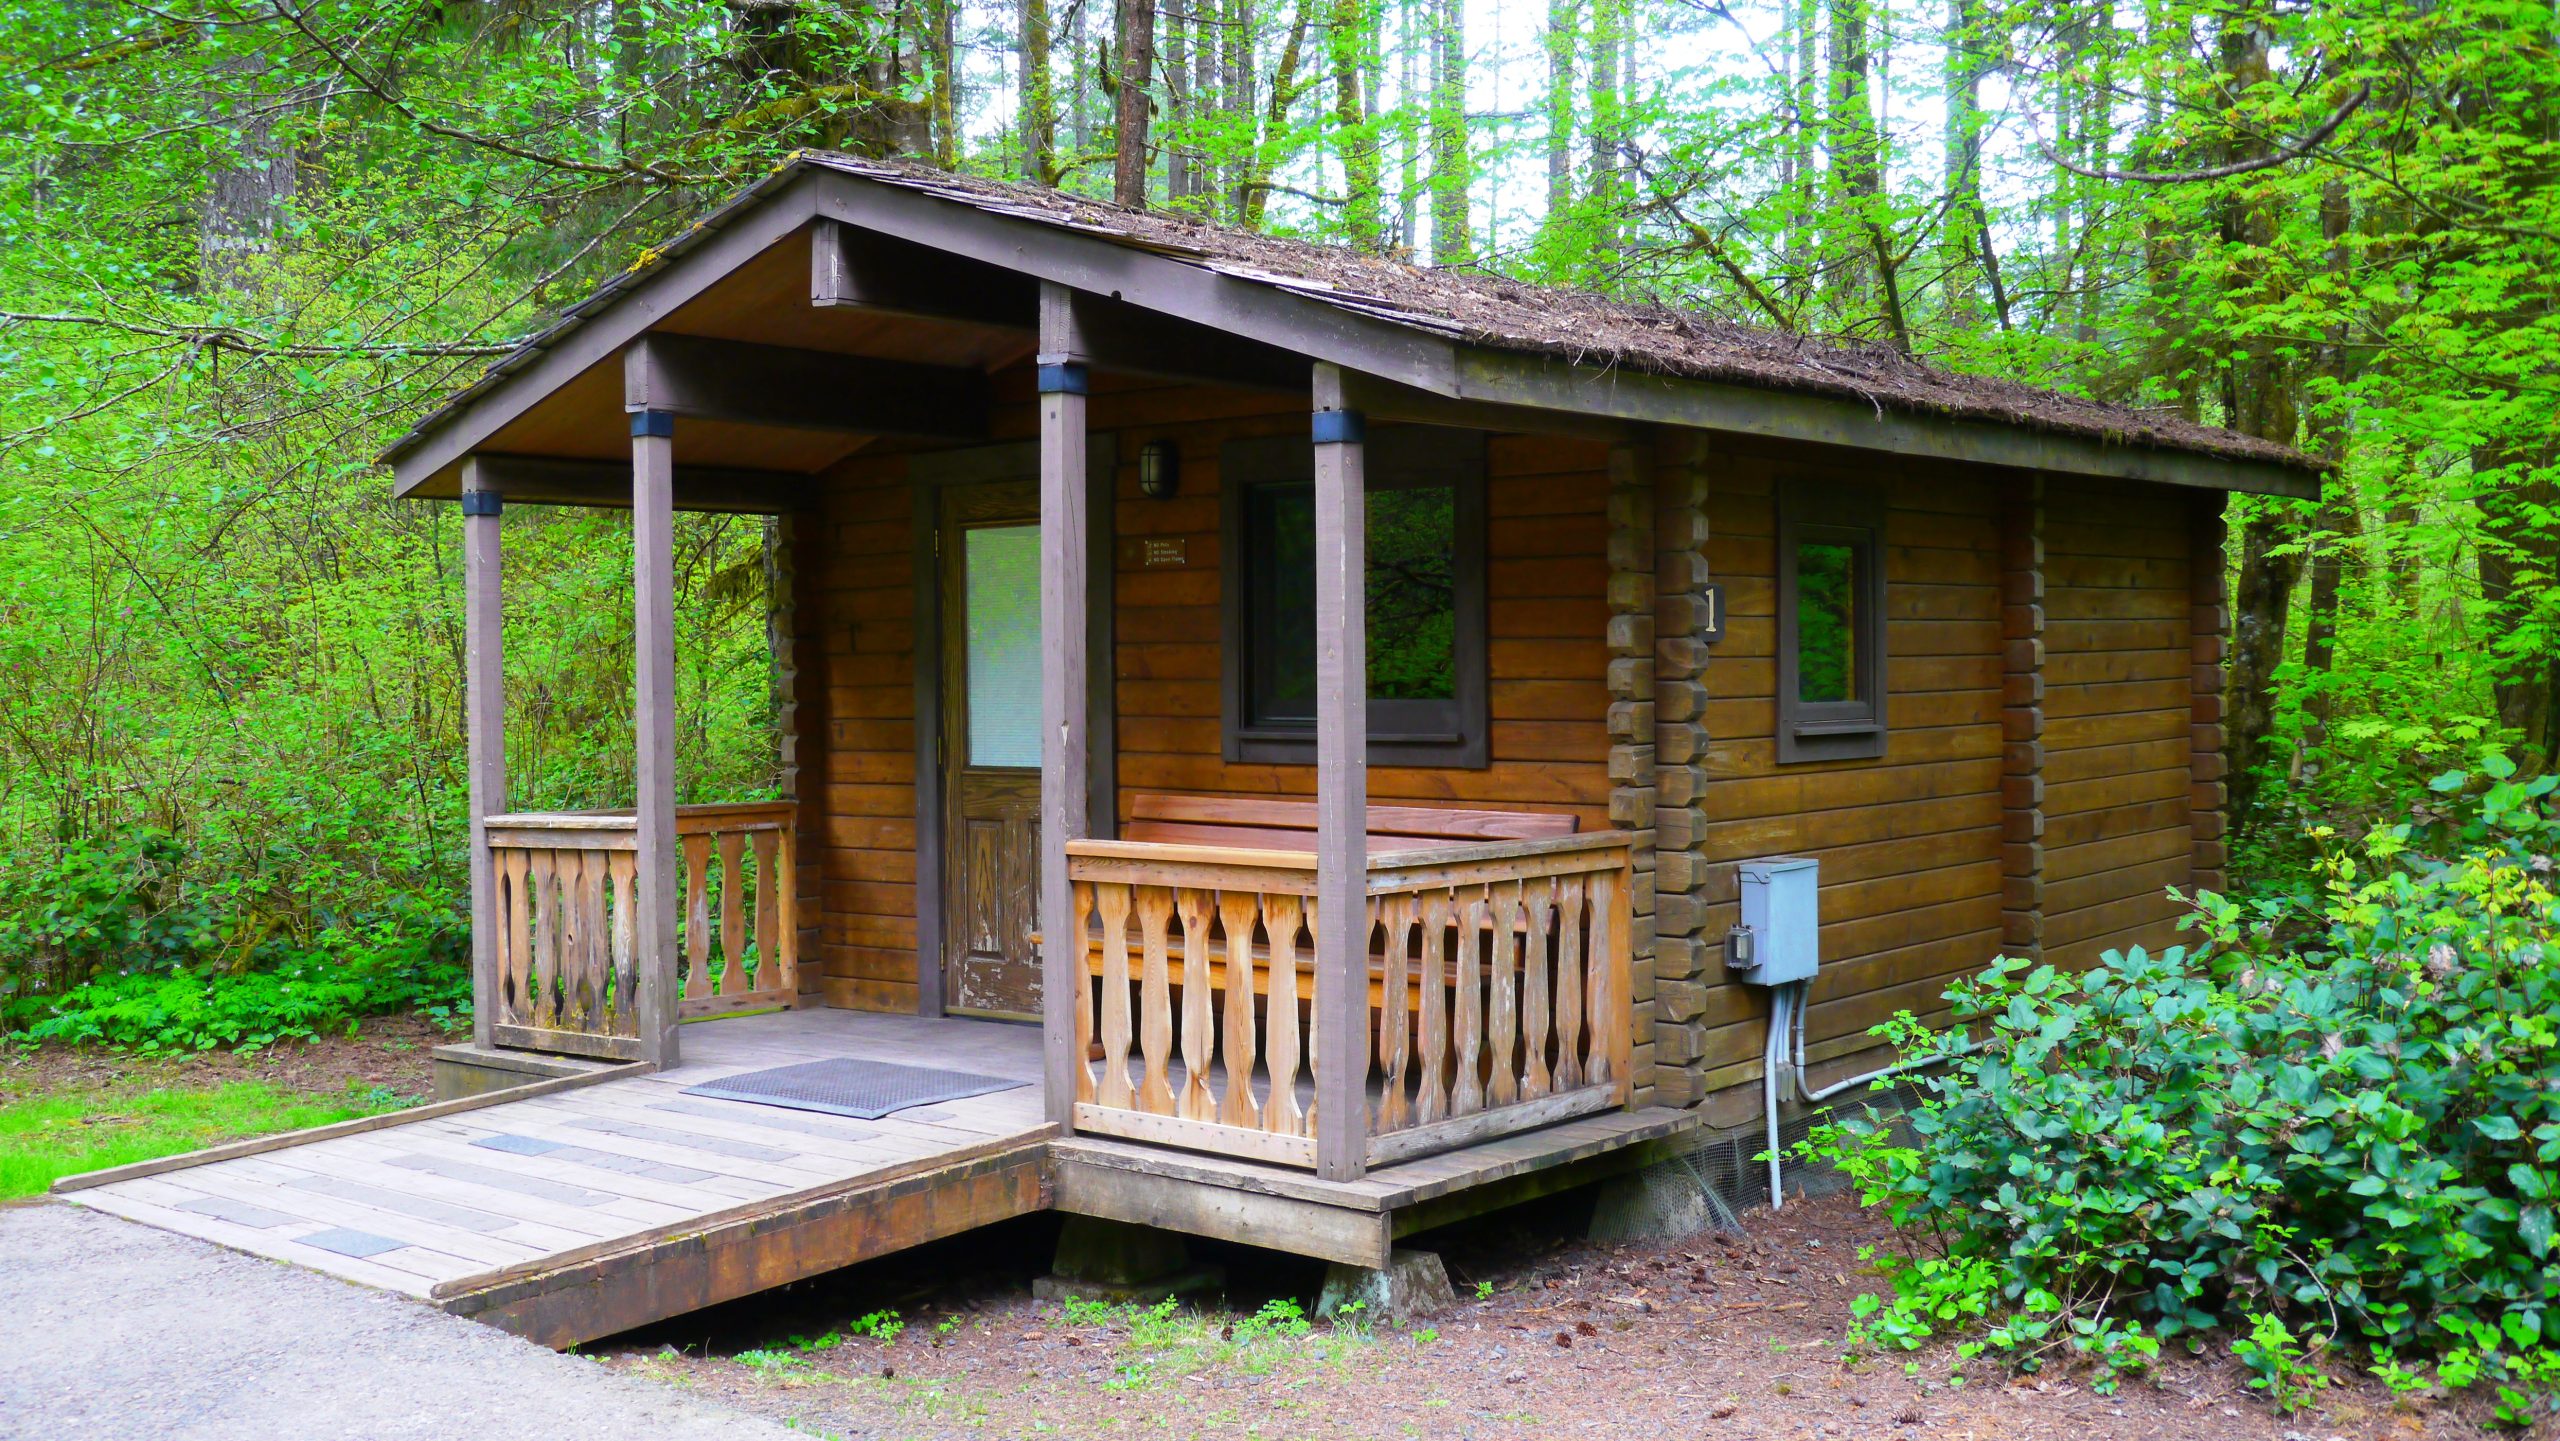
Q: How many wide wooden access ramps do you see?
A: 1